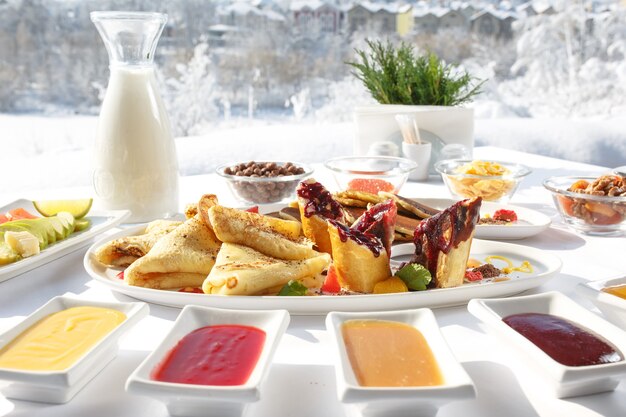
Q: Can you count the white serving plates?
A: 3